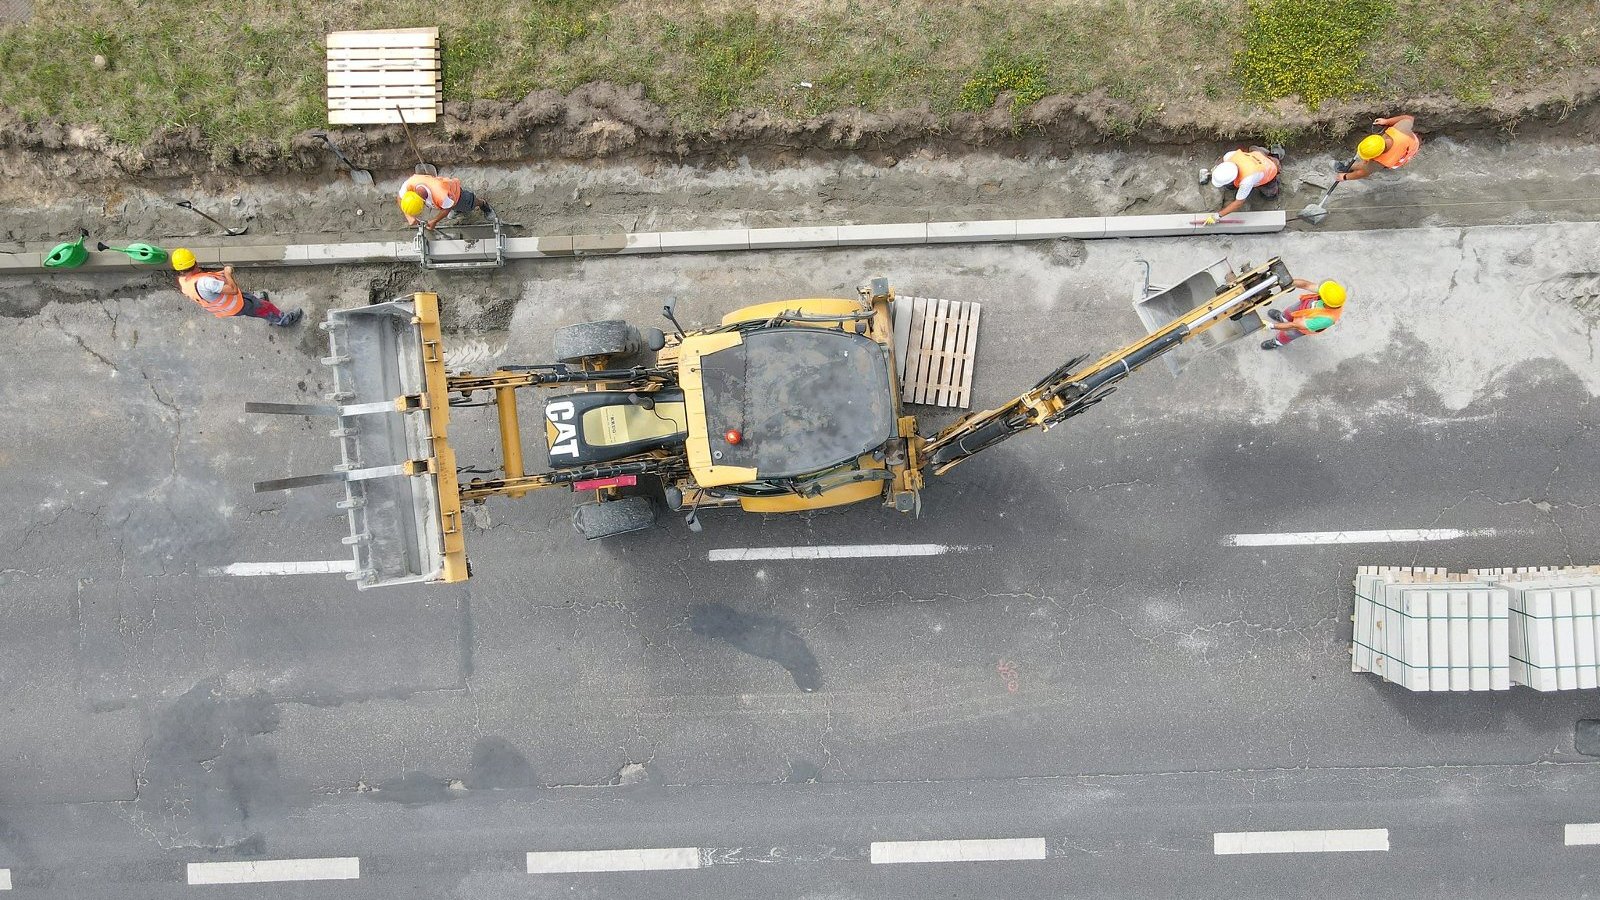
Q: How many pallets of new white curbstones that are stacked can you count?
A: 2